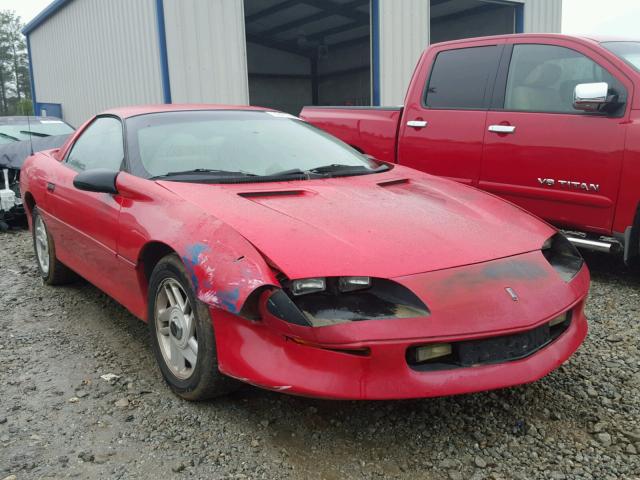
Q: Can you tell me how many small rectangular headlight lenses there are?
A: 2